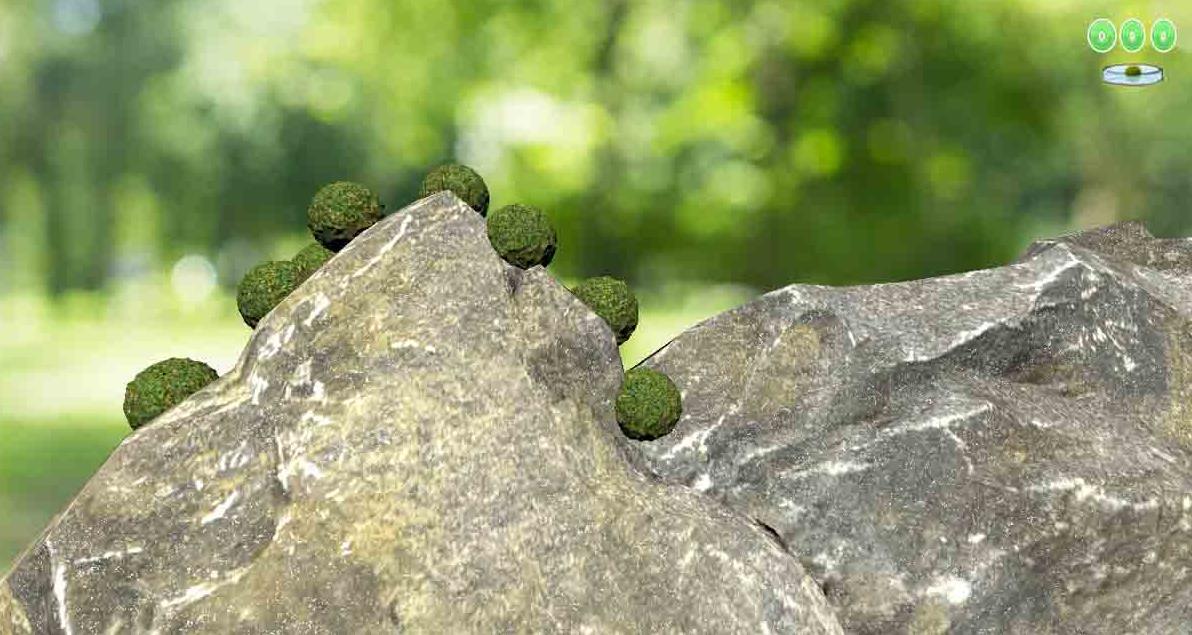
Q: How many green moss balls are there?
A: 8